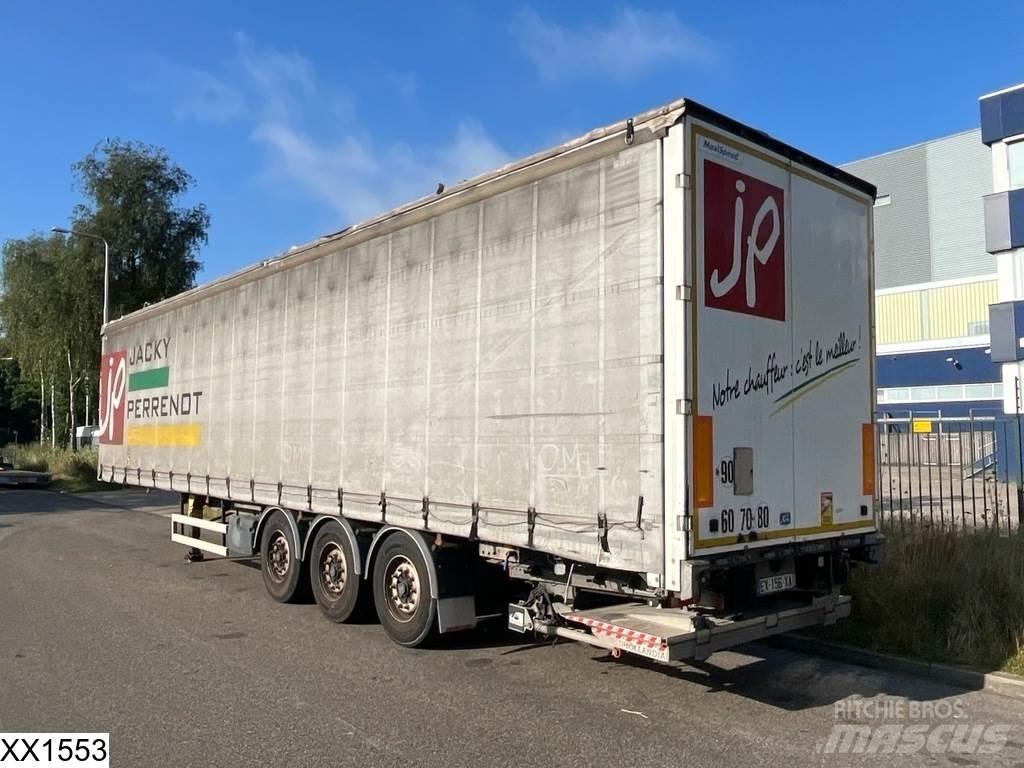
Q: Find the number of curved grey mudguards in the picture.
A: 3